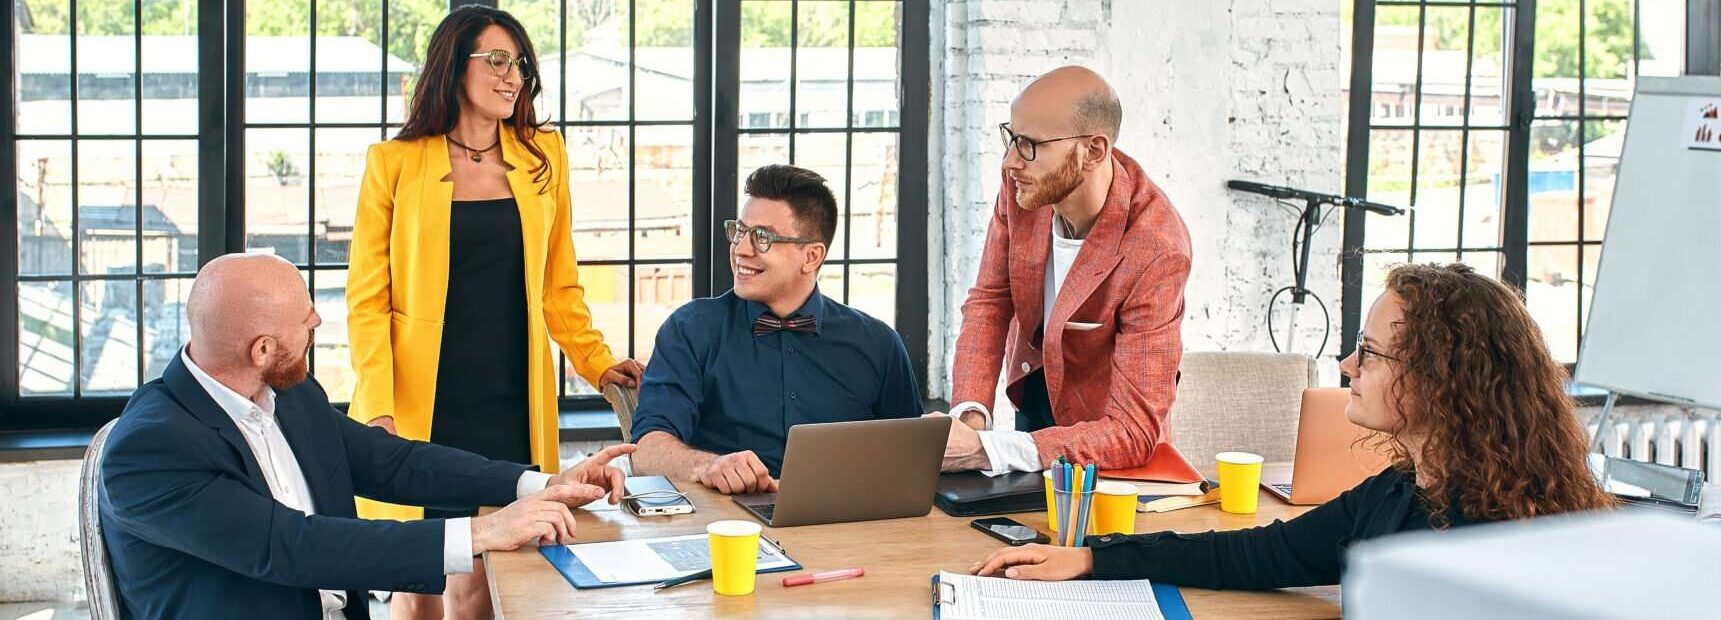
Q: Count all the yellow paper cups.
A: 4